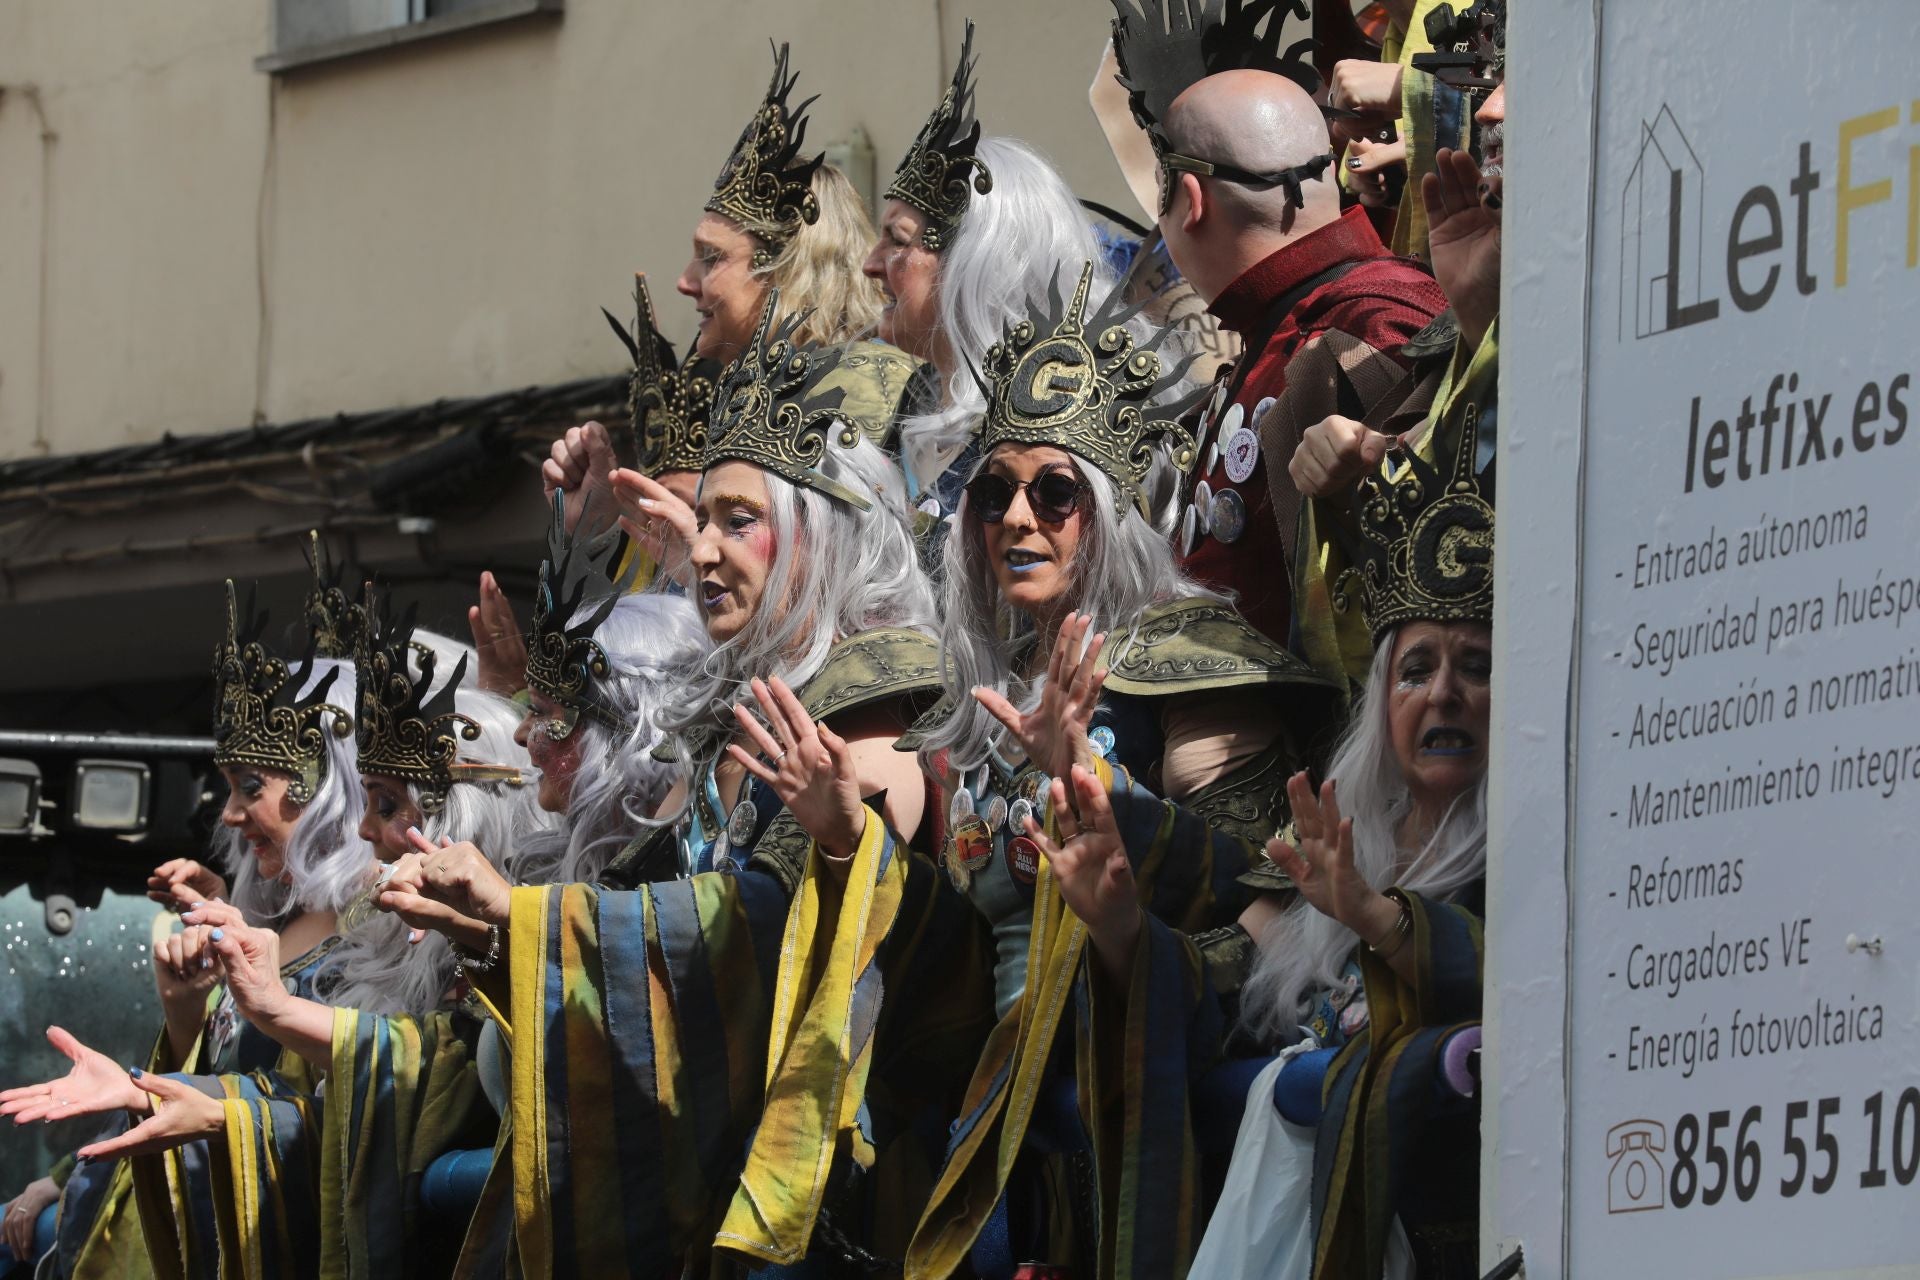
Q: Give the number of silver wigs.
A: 8